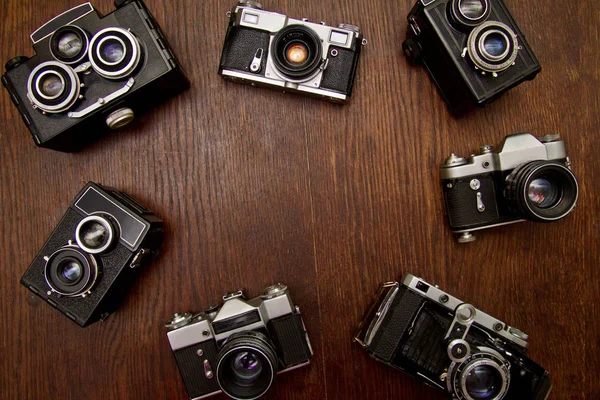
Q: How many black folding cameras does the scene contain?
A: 1